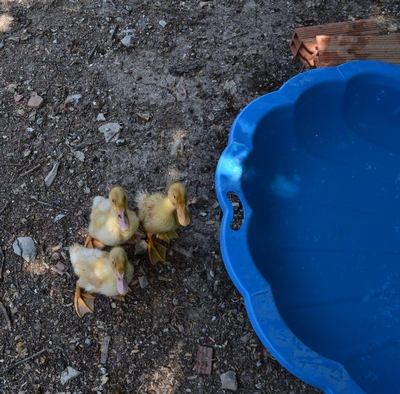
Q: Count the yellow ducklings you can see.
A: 3